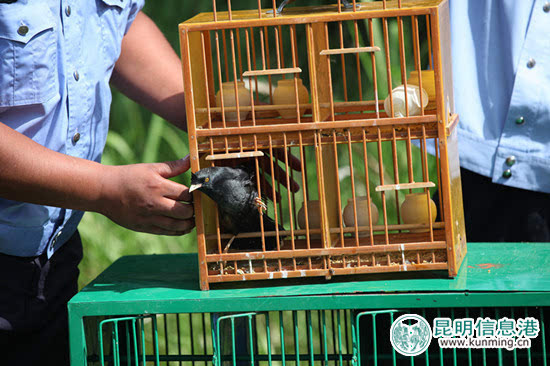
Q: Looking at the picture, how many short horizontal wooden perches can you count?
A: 4